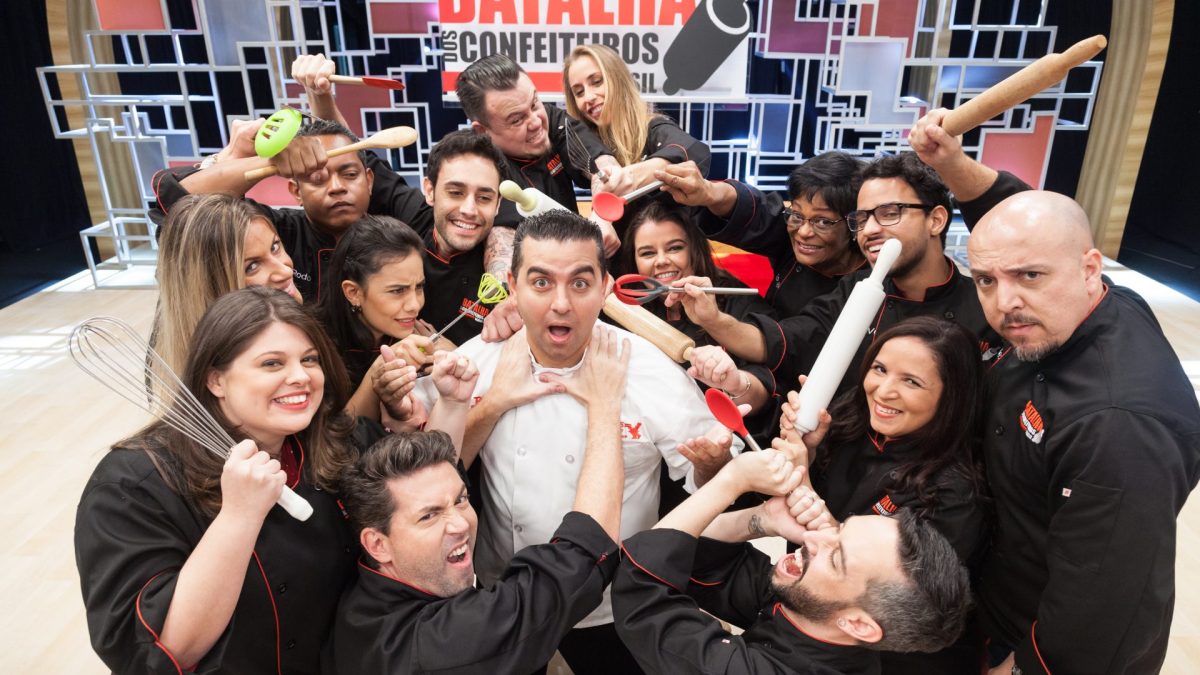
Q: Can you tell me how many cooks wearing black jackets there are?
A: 14